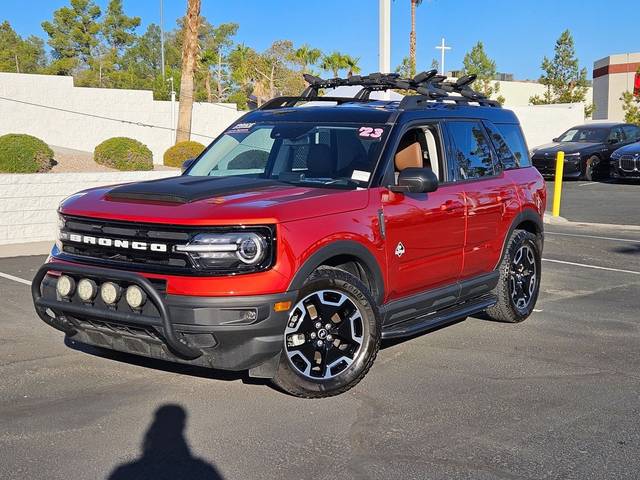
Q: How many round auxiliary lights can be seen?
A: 4